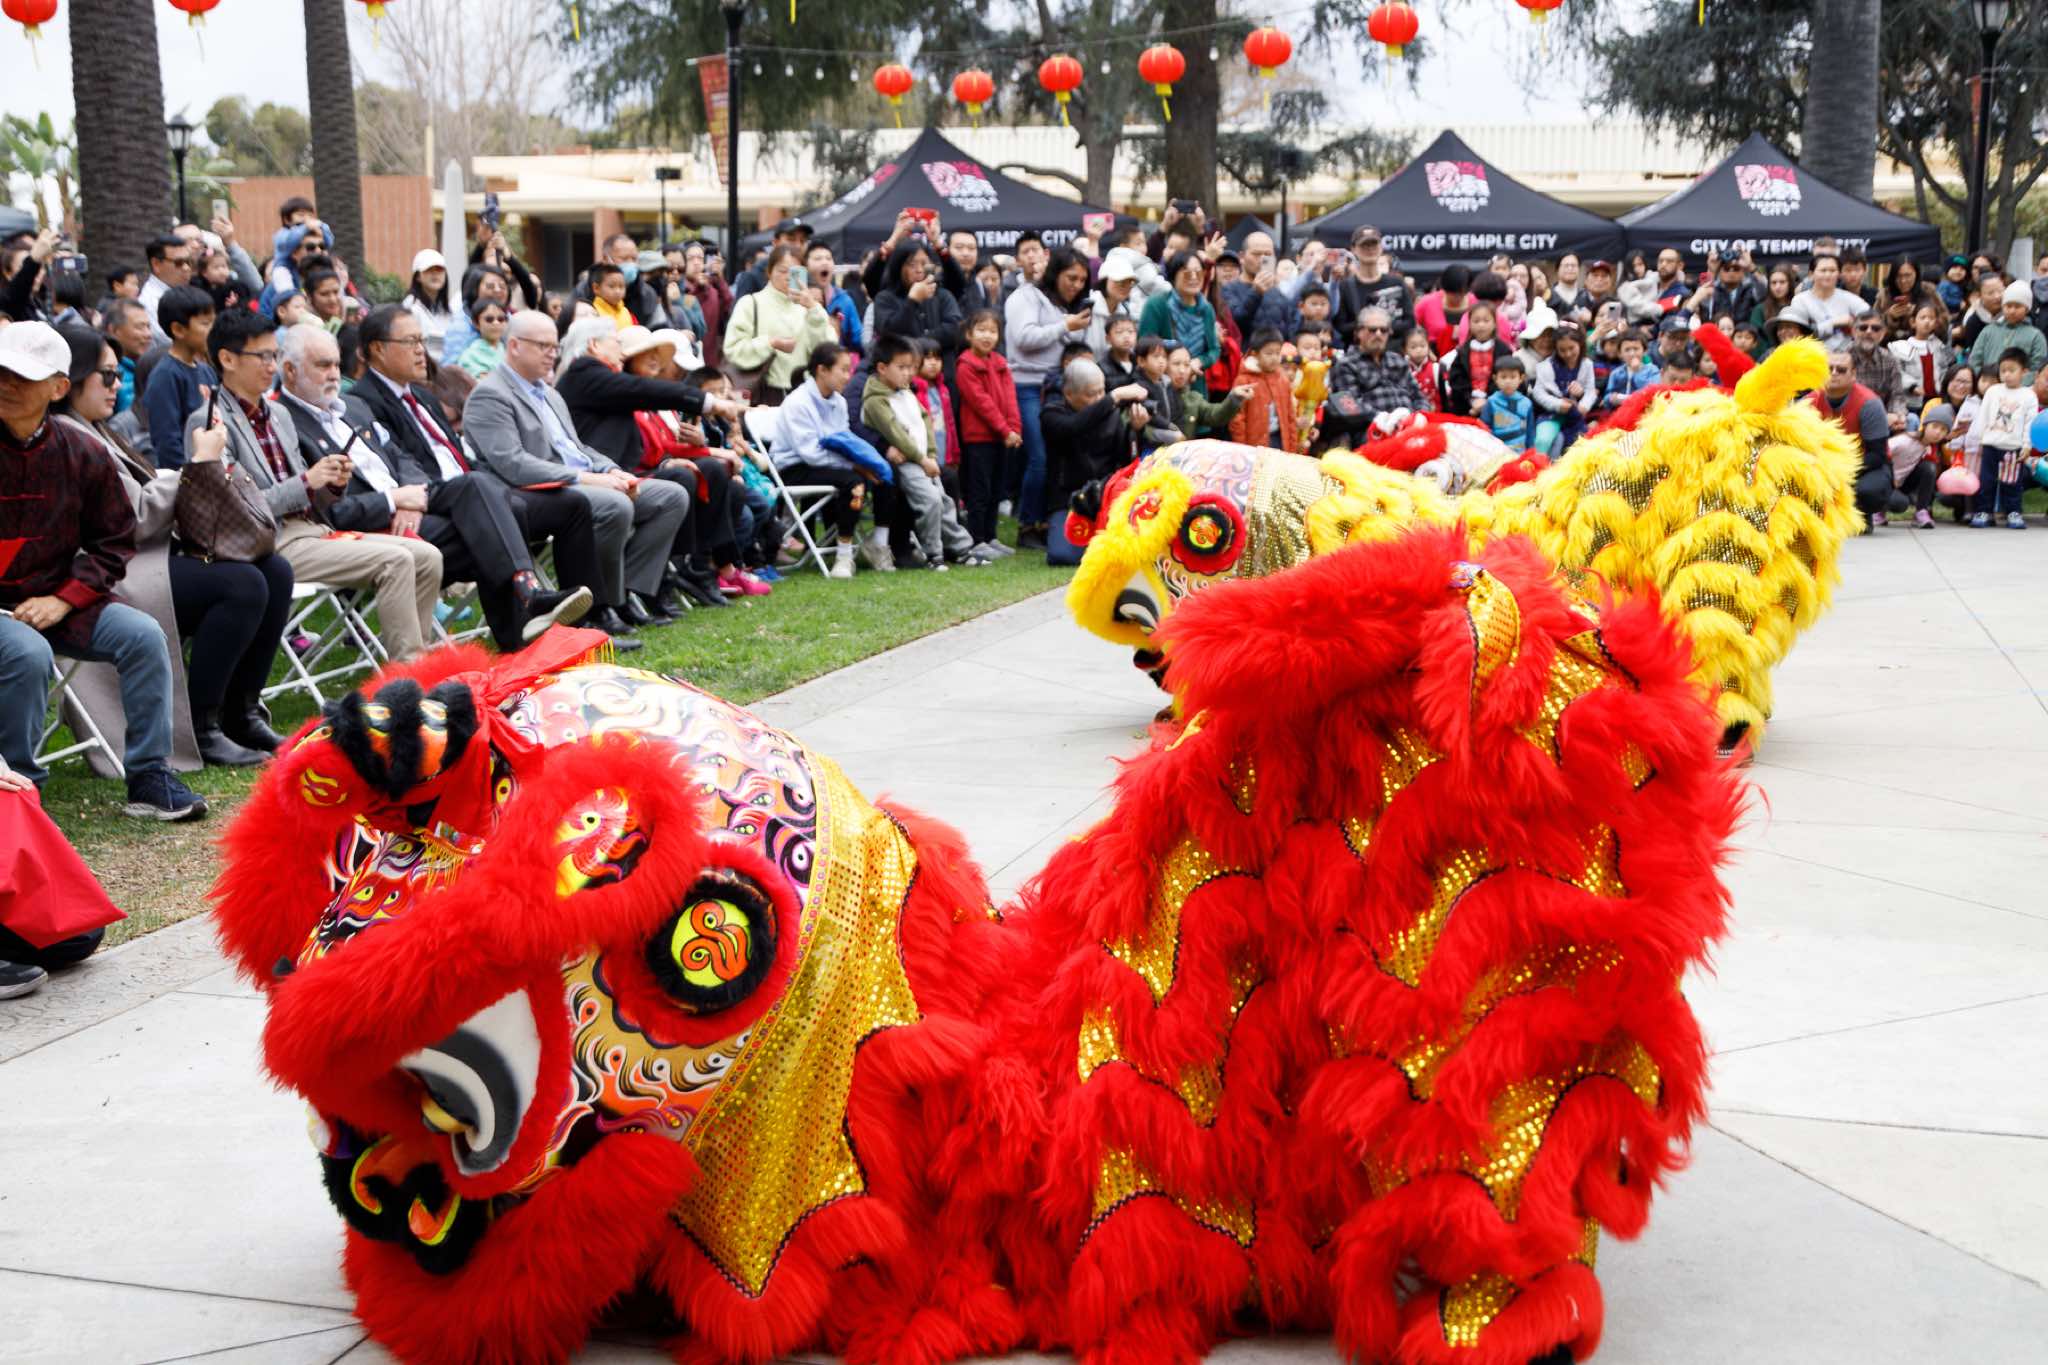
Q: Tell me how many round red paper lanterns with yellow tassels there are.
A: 10